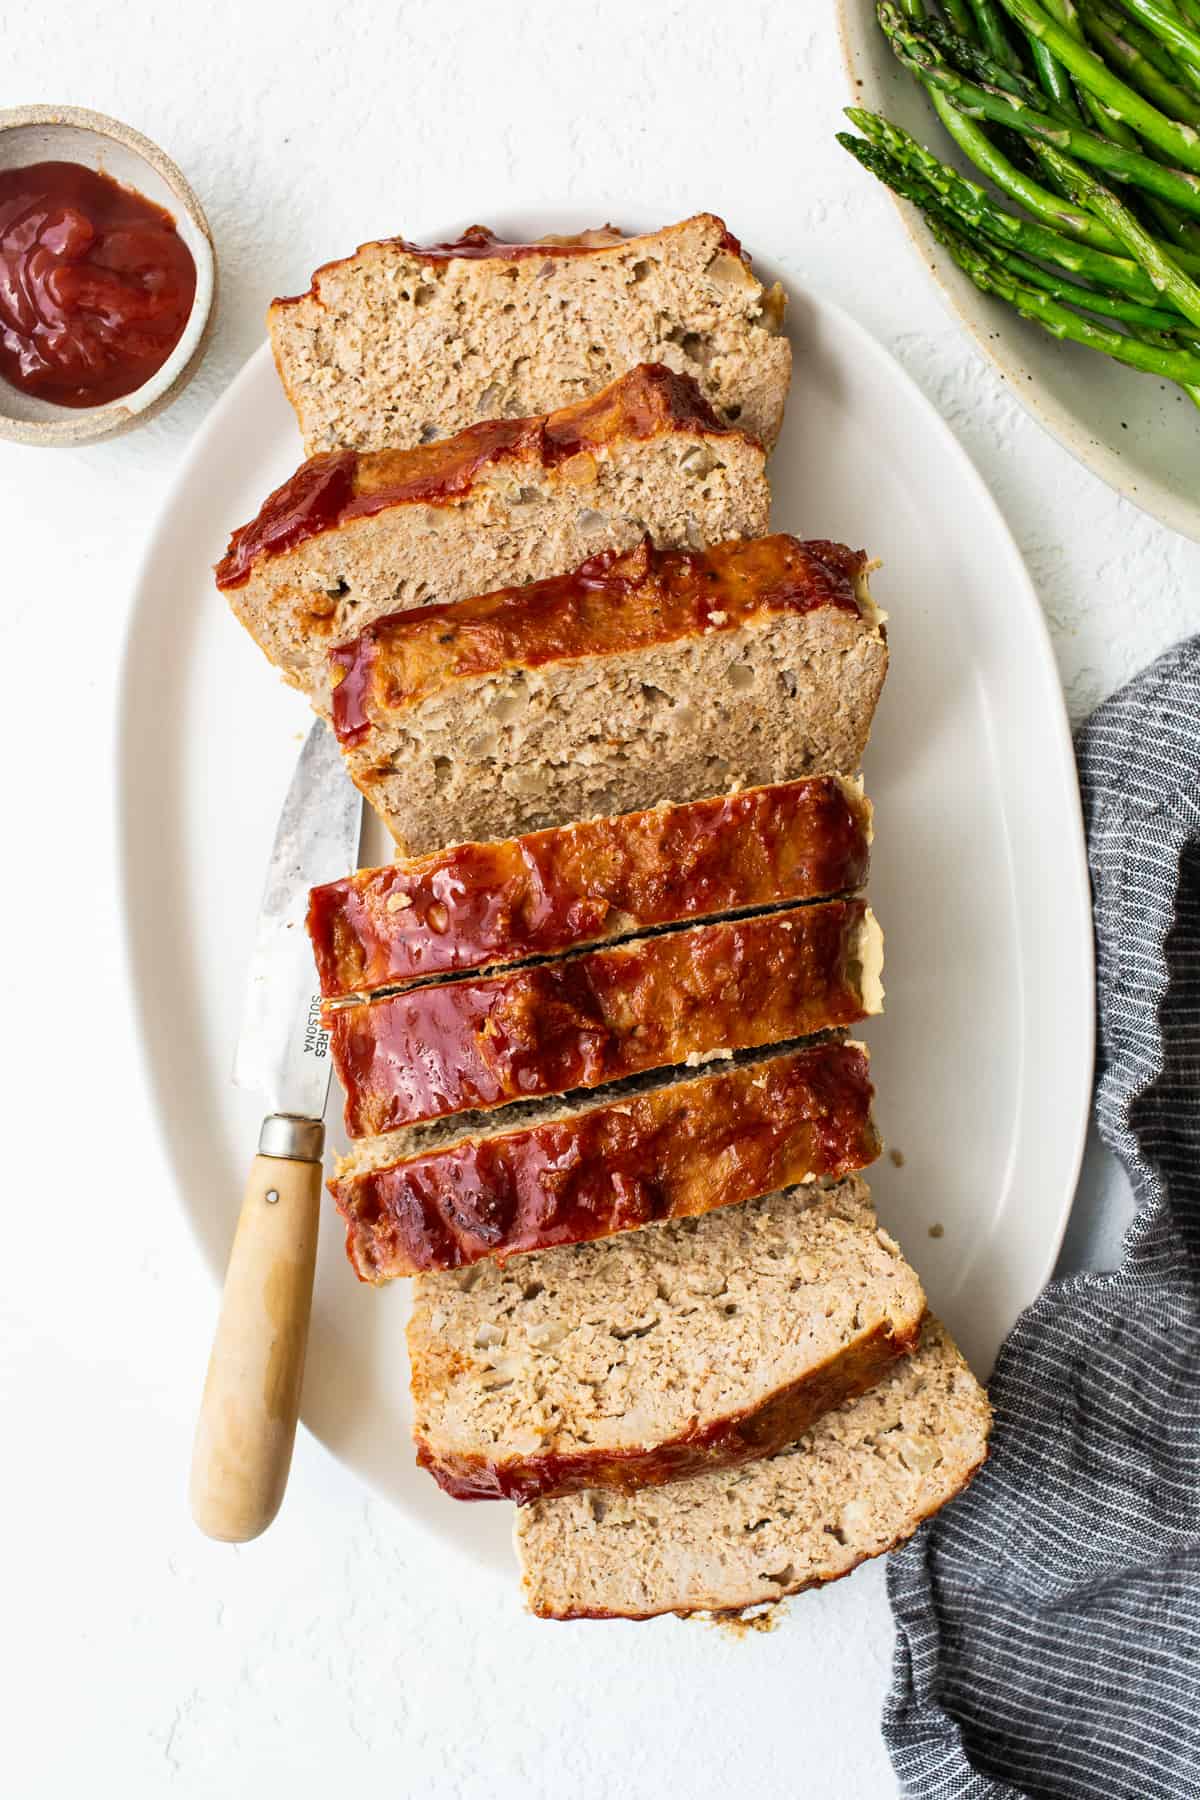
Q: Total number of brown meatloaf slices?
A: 8